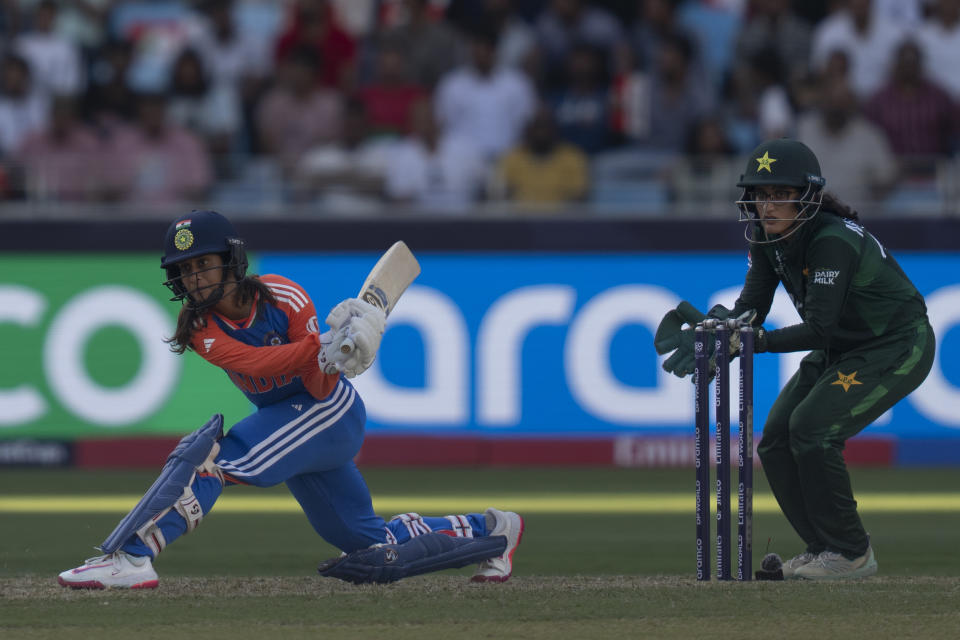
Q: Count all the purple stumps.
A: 3